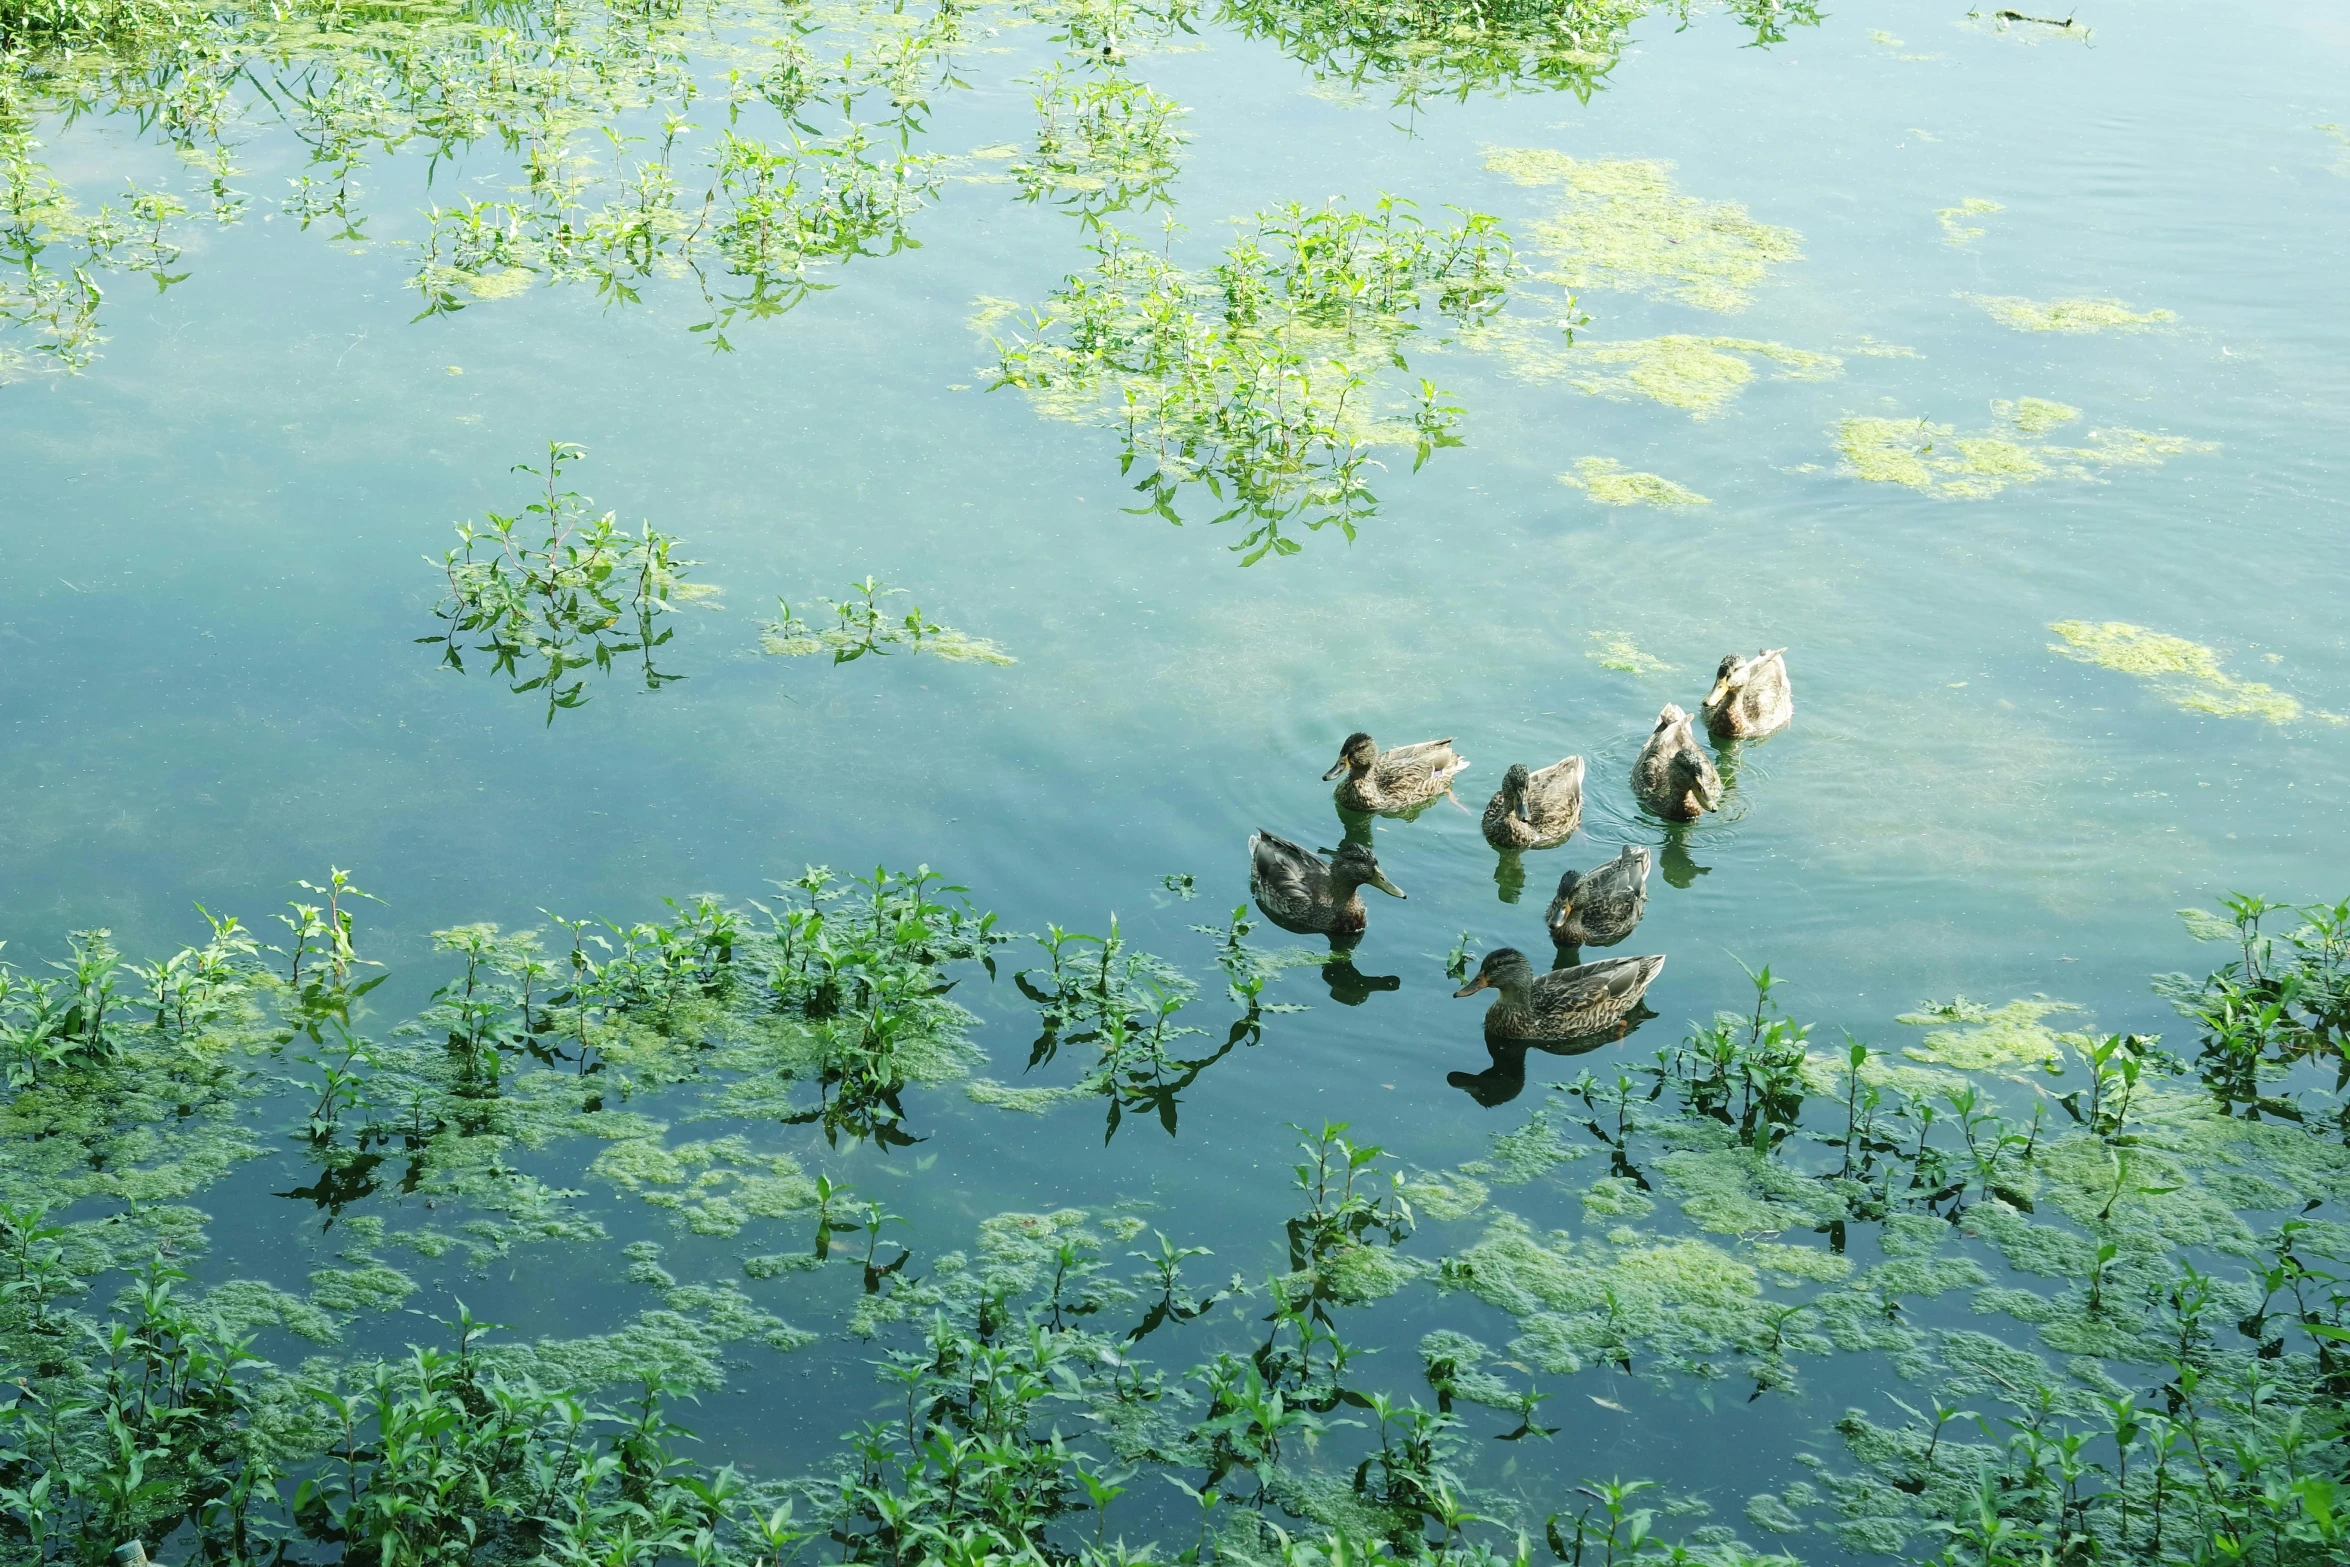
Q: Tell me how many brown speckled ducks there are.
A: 7